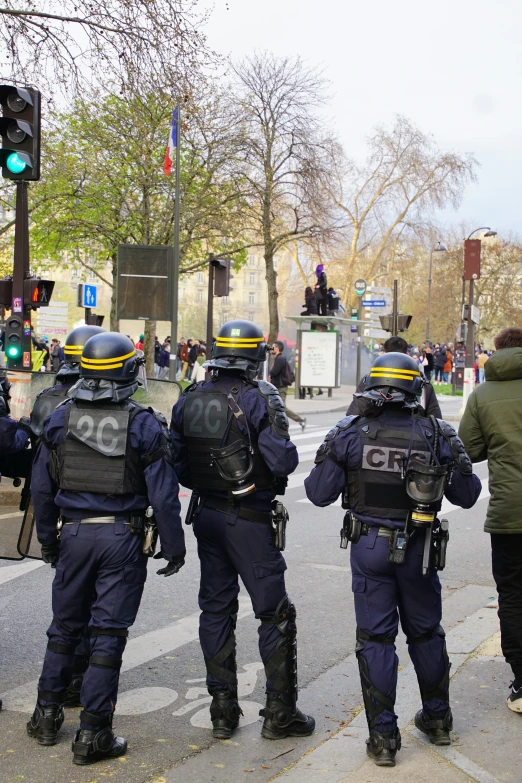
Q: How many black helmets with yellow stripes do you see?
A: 4